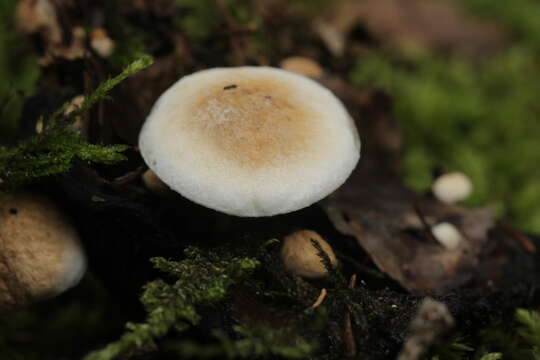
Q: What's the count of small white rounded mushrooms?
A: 2